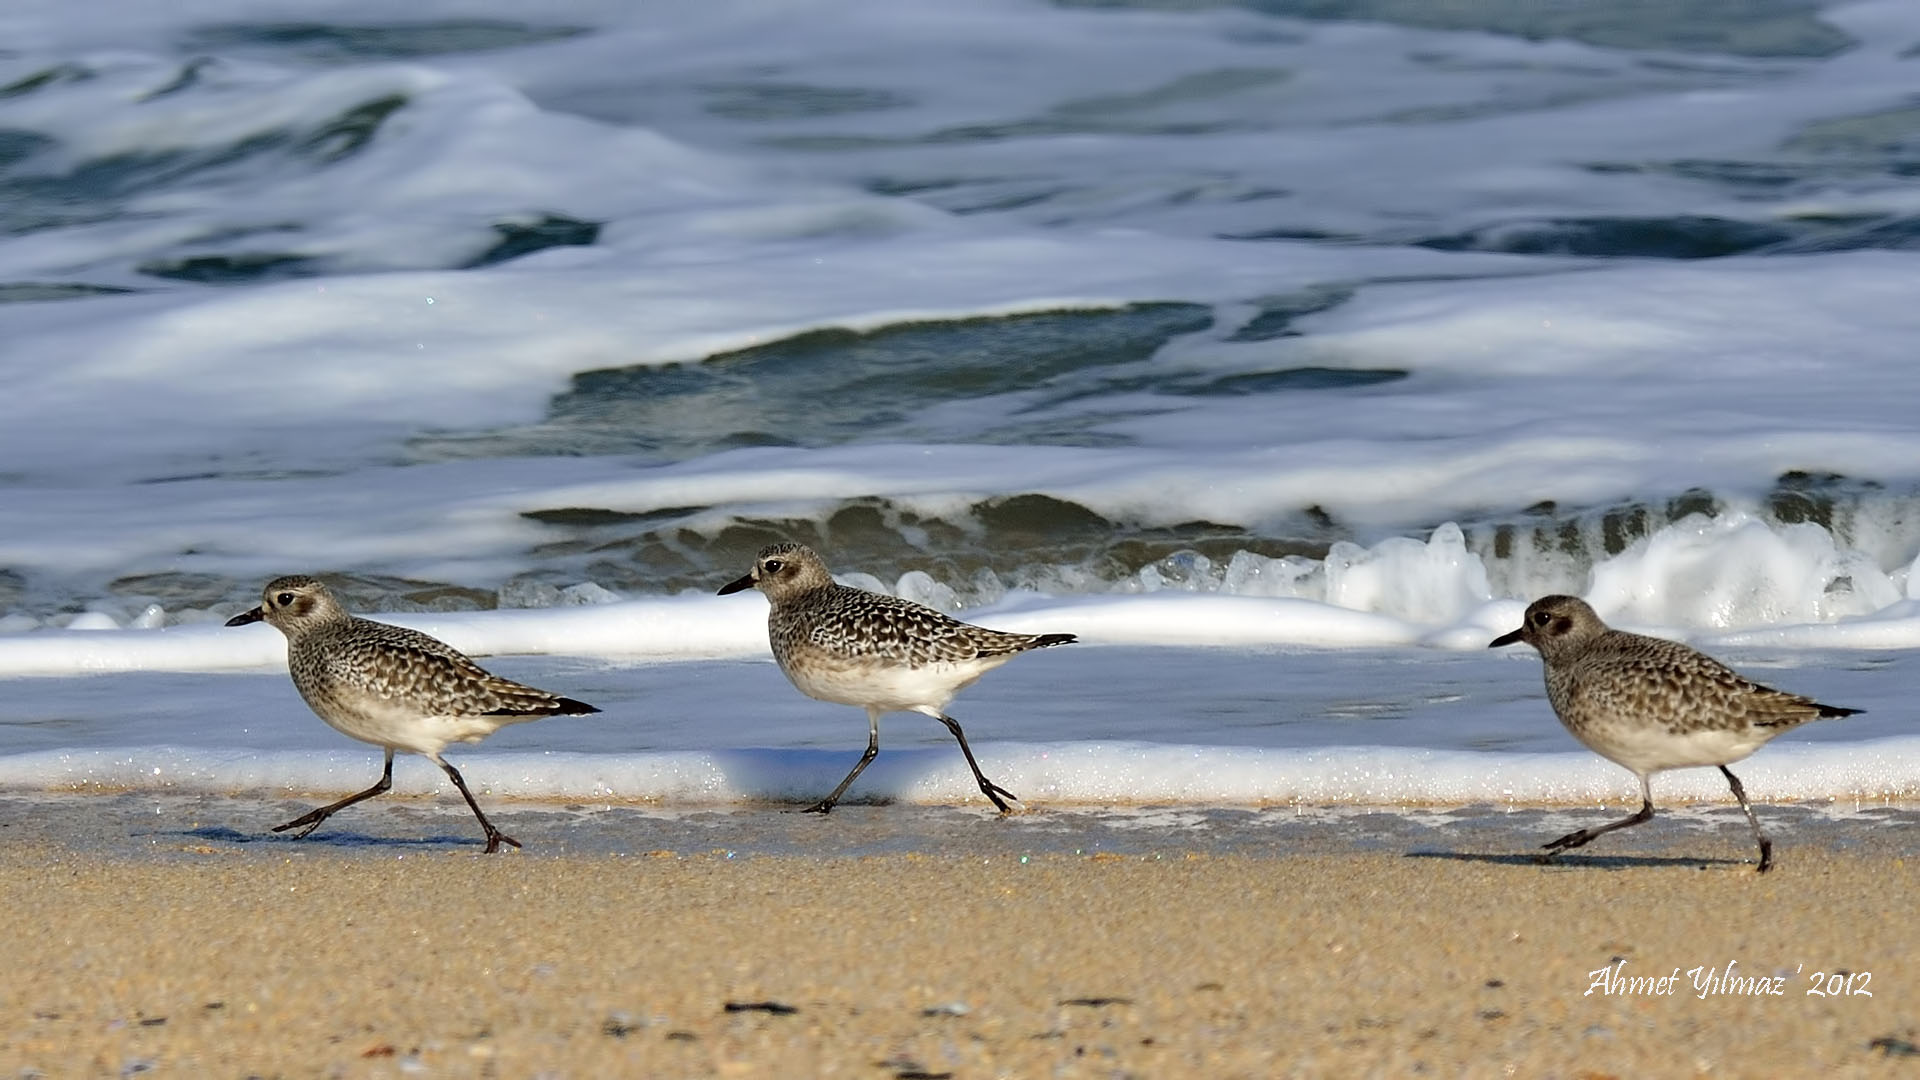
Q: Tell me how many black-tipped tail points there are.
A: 3